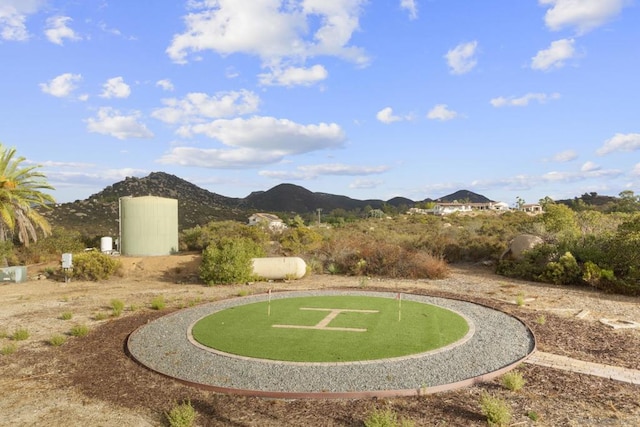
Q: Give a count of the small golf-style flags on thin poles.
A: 2